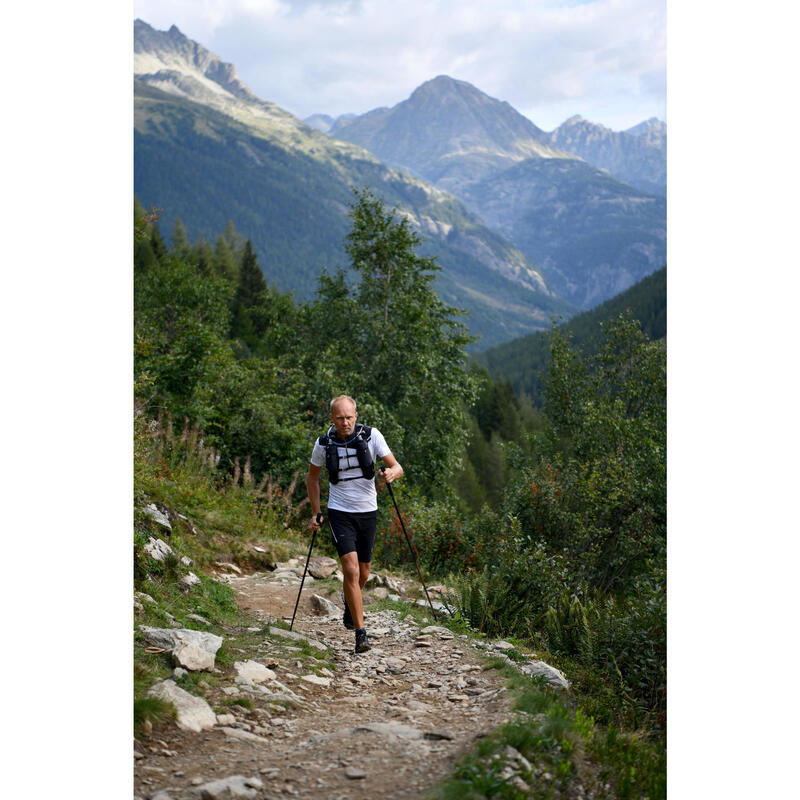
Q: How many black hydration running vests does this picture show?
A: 1